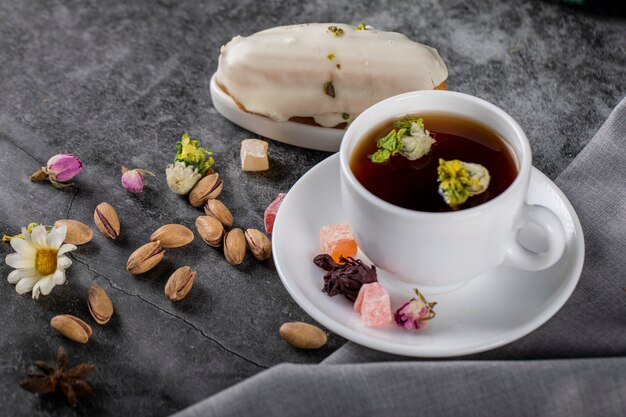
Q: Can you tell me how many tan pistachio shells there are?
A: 13